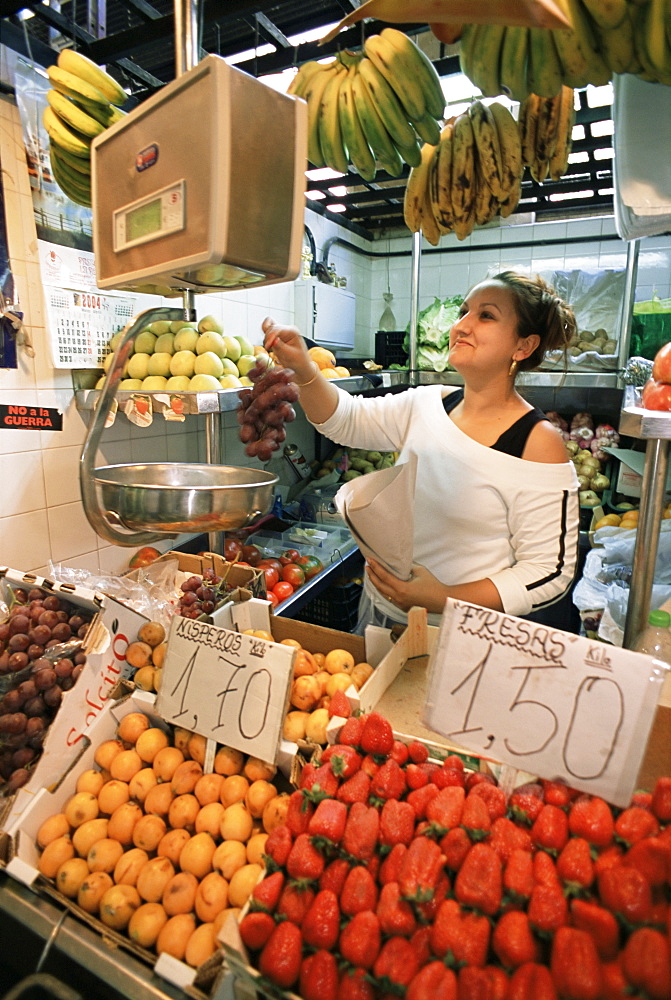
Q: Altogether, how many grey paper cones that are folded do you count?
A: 1